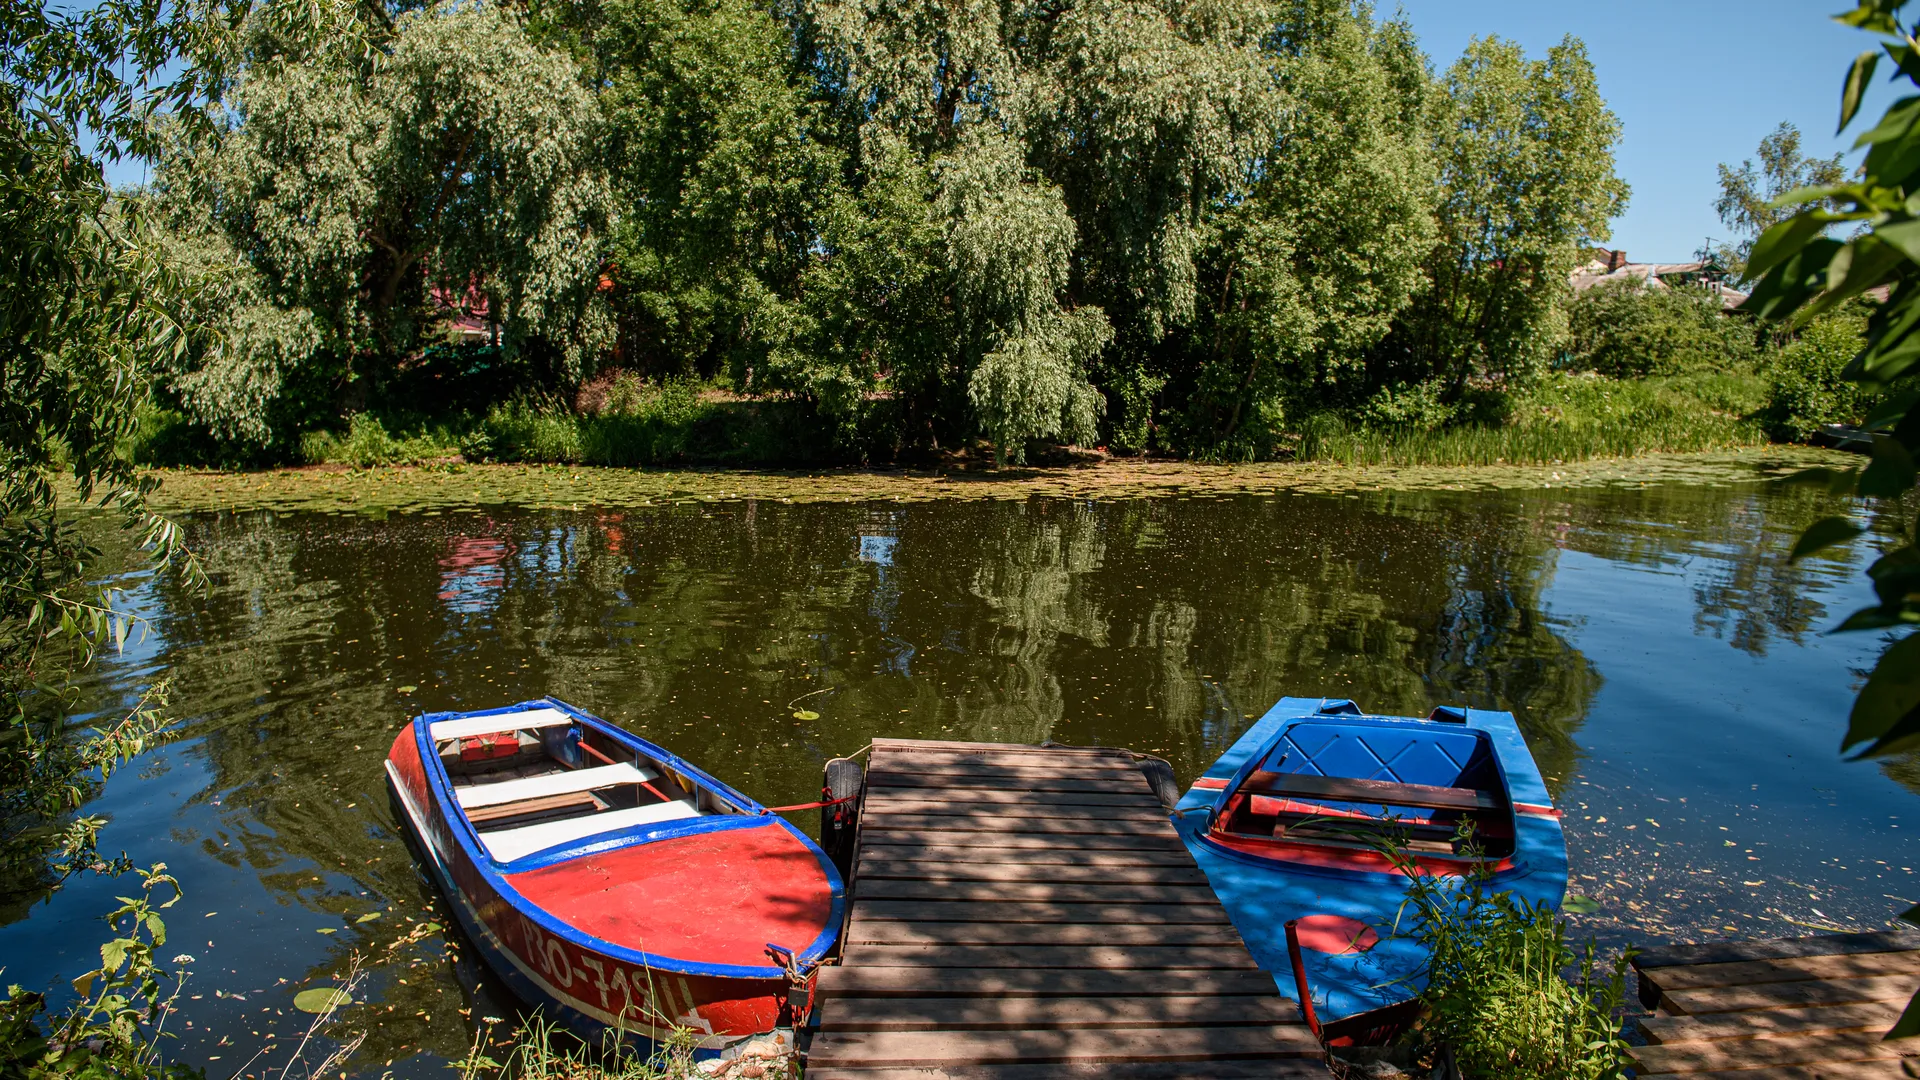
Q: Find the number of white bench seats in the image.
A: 3